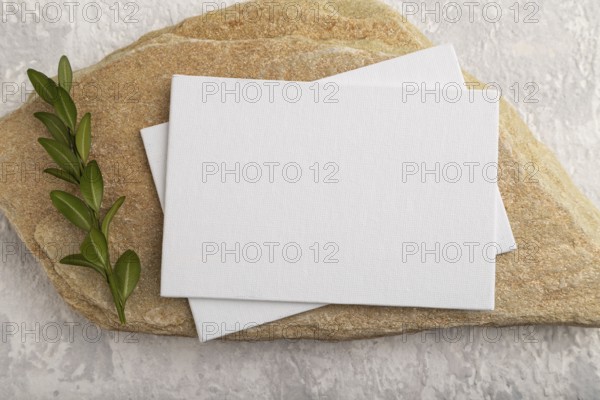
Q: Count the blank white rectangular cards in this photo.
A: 2